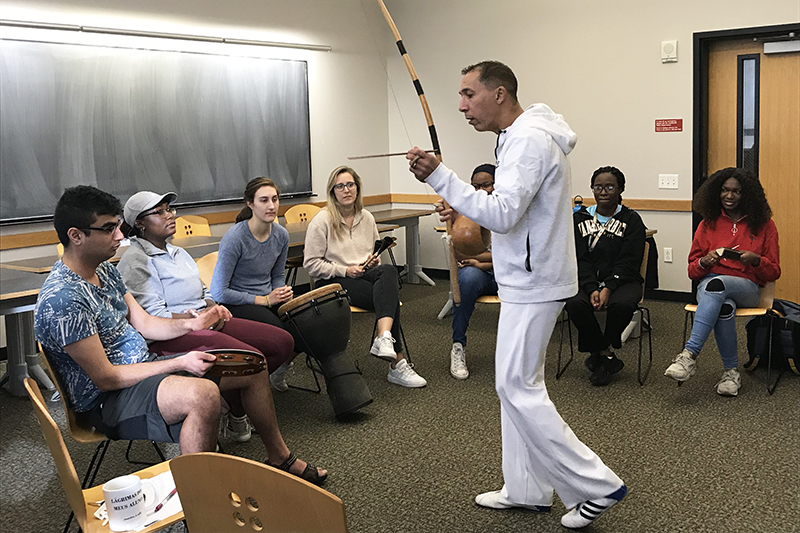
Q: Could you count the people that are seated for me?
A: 7